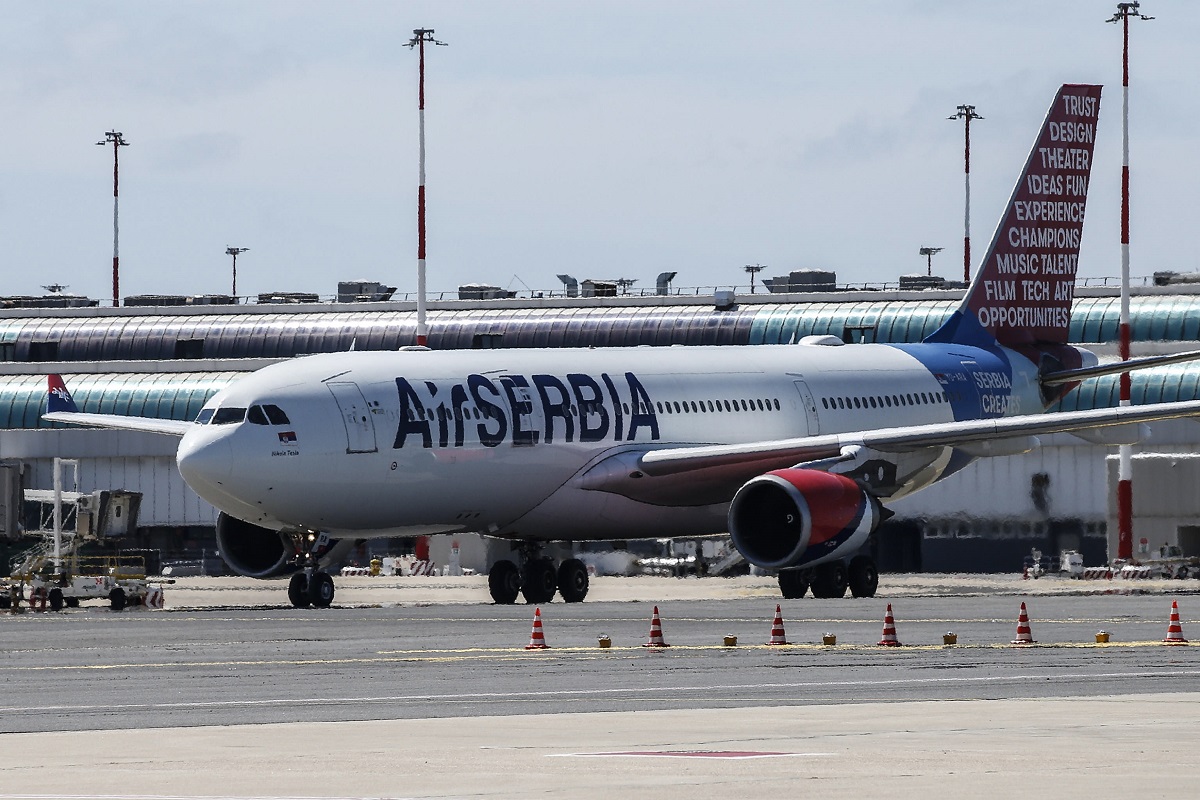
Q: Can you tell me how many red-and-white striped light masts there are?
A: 4